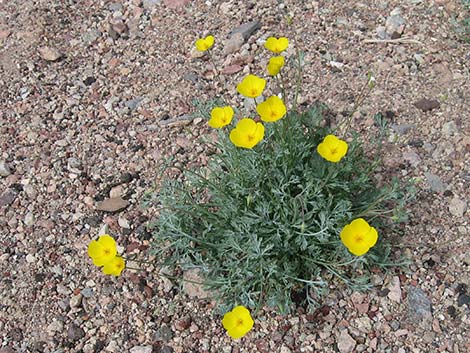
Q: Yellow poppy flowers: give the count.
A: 12